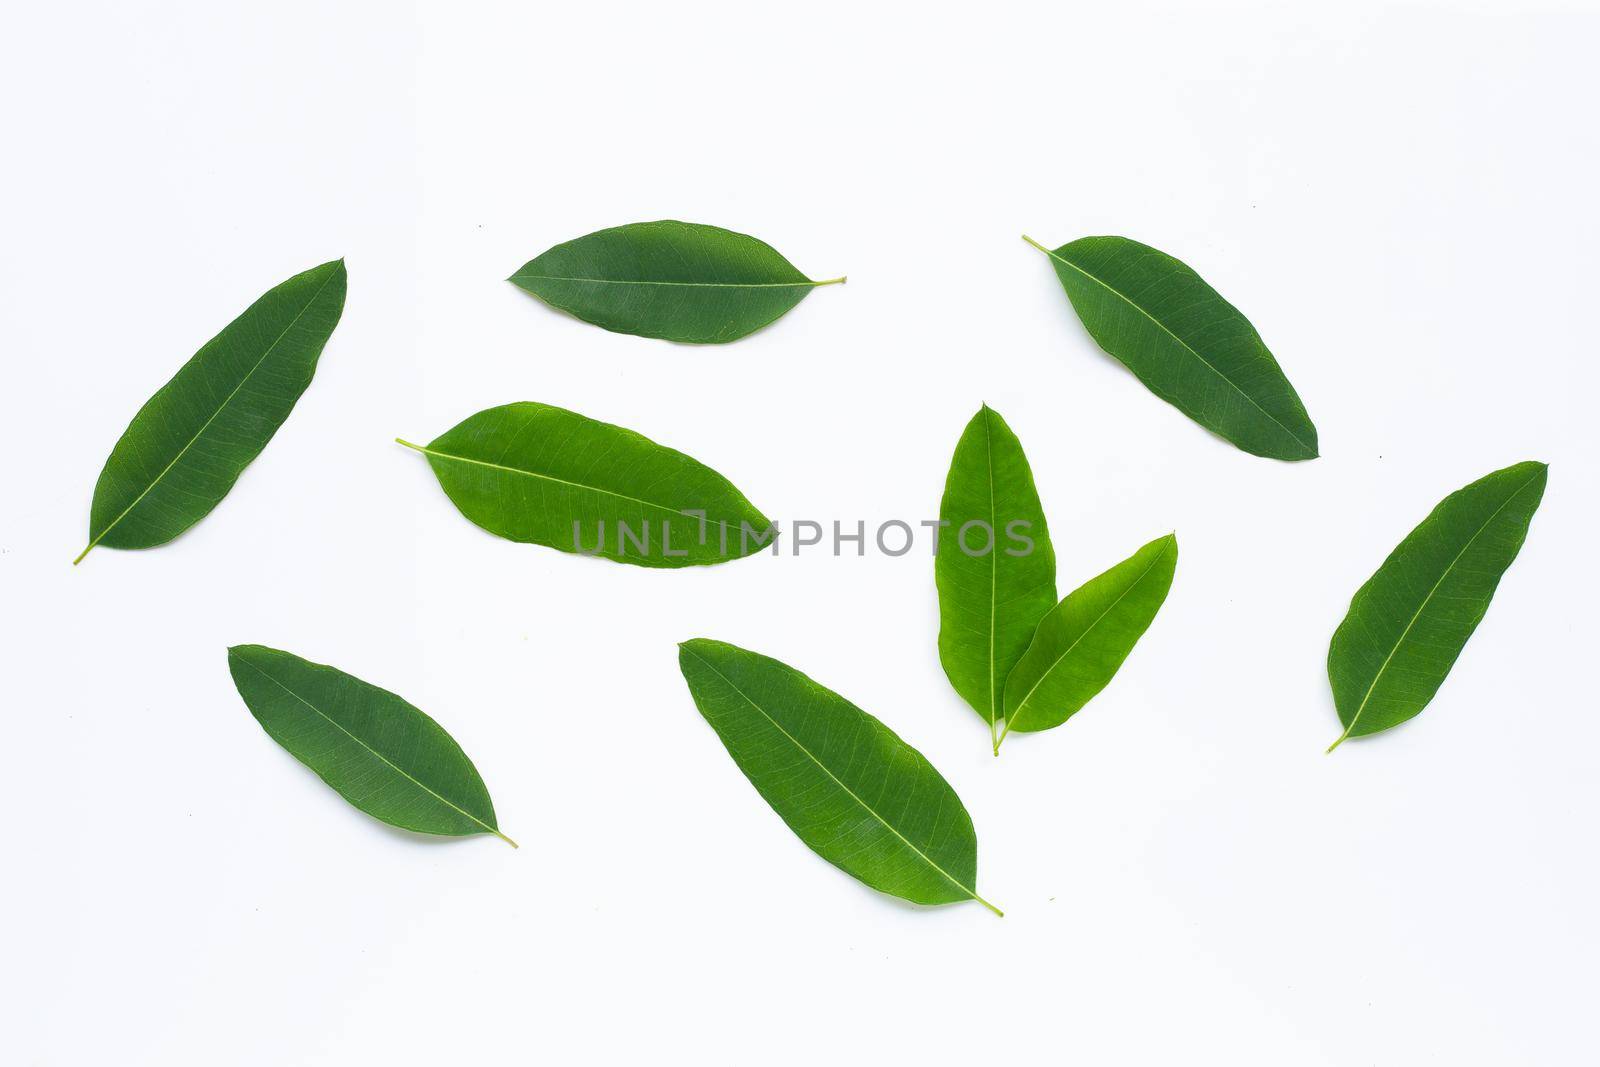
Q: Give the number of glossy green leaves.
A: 9